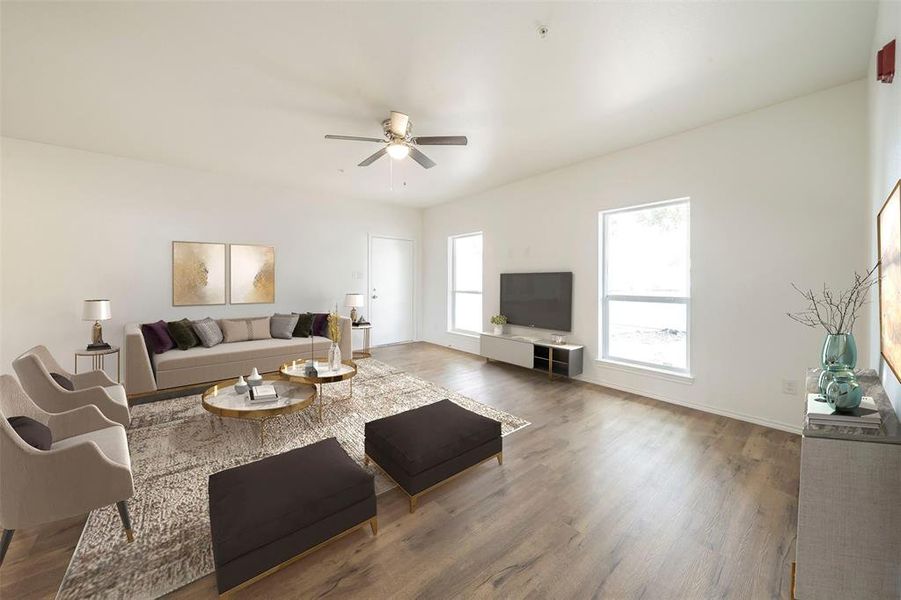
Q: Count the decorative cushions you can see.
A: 9